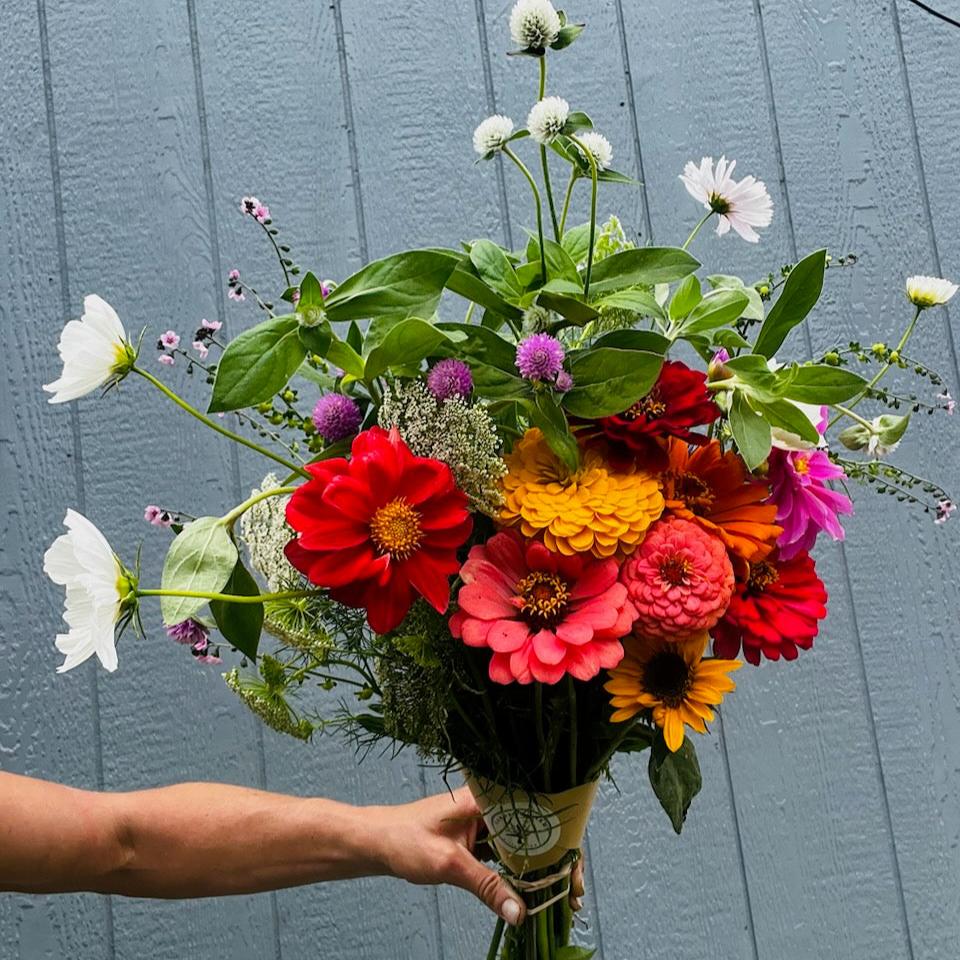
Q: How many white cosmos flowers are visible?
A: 4